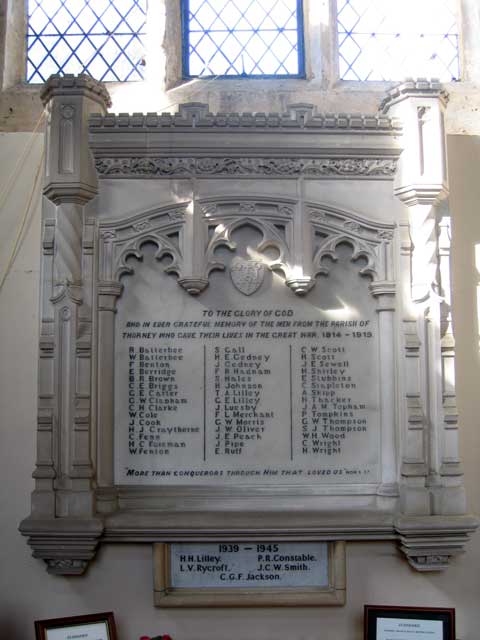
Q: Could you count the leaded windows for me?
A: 3